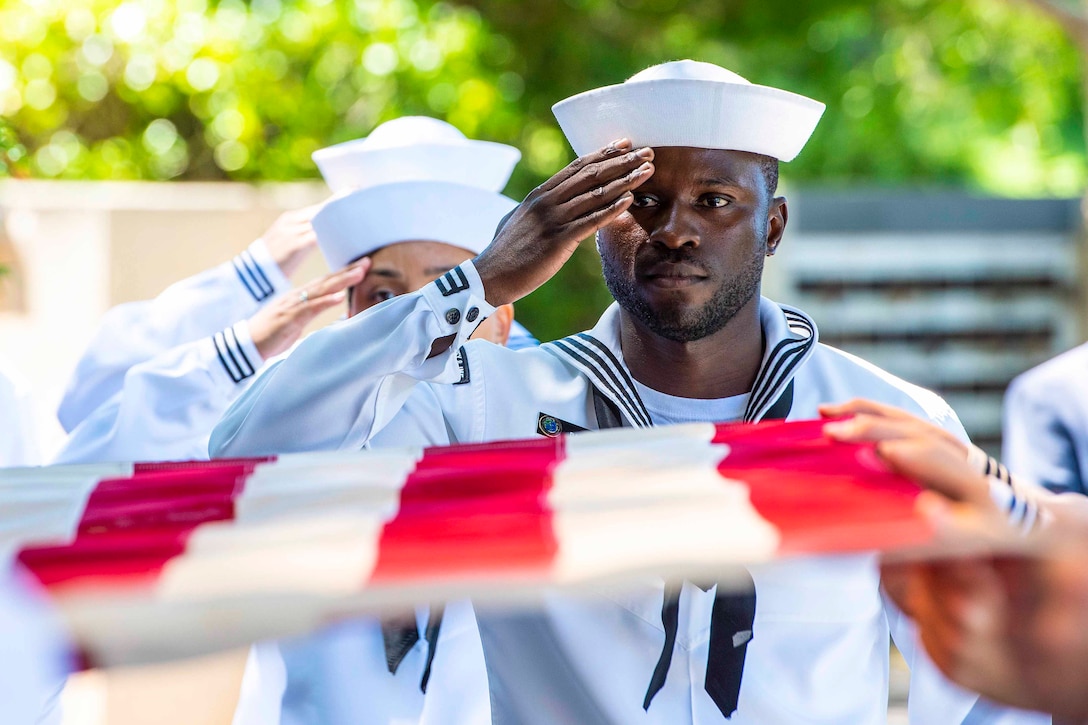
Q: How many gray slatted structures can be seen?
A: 1